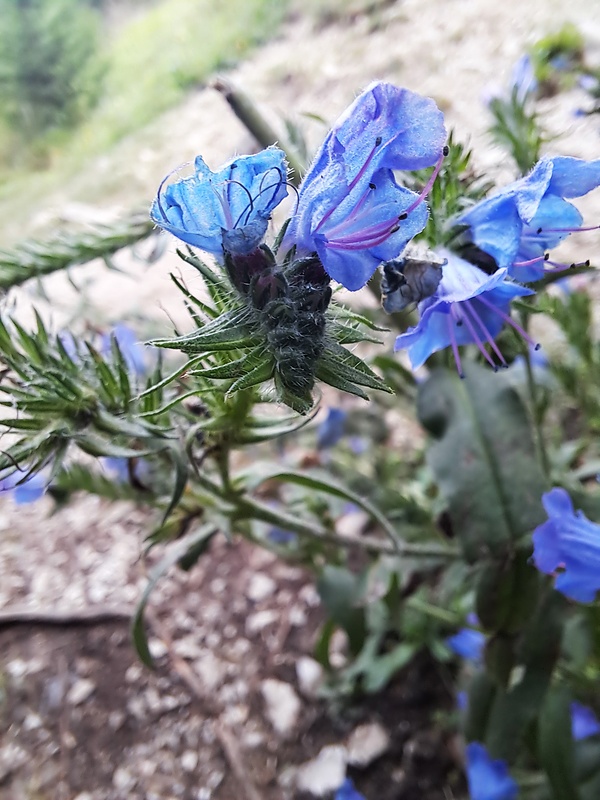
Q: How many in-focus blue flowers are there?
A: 4